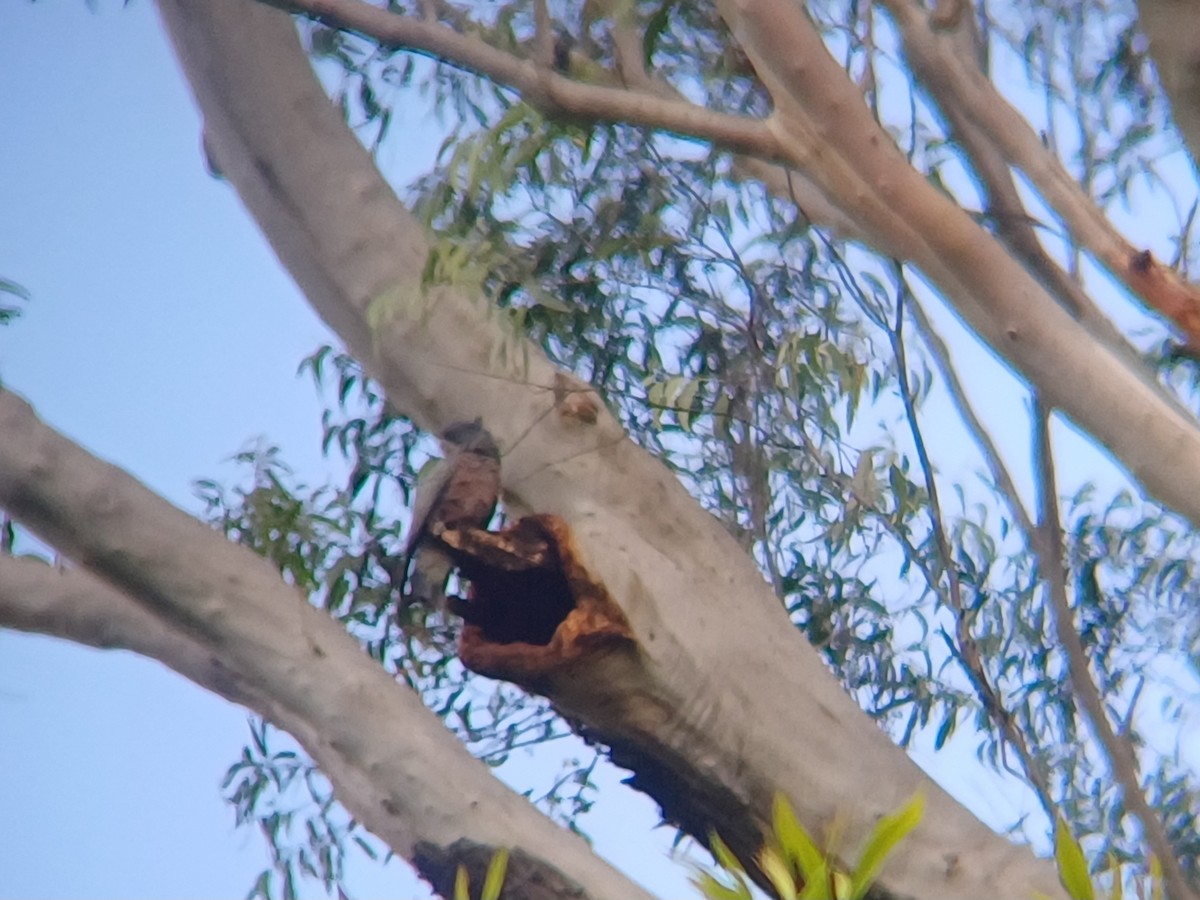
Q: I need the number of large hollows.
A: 1